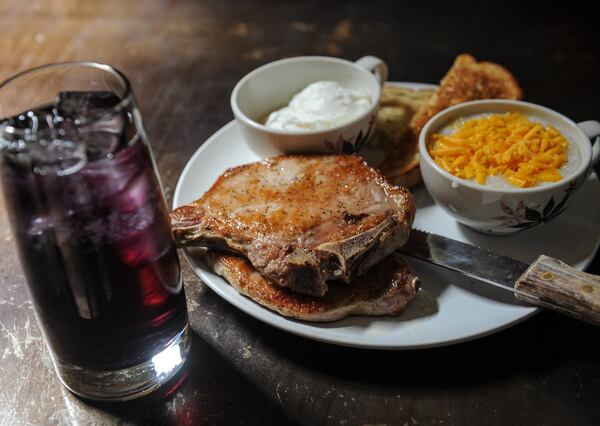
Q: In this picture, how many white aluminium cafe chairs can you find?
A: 0